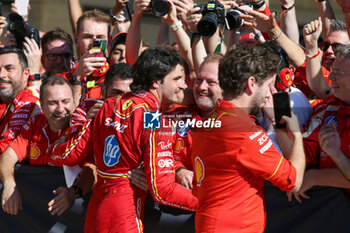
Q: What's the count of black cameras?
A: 4